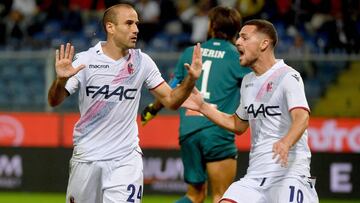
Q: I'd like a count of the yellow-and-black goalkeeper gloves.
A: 1